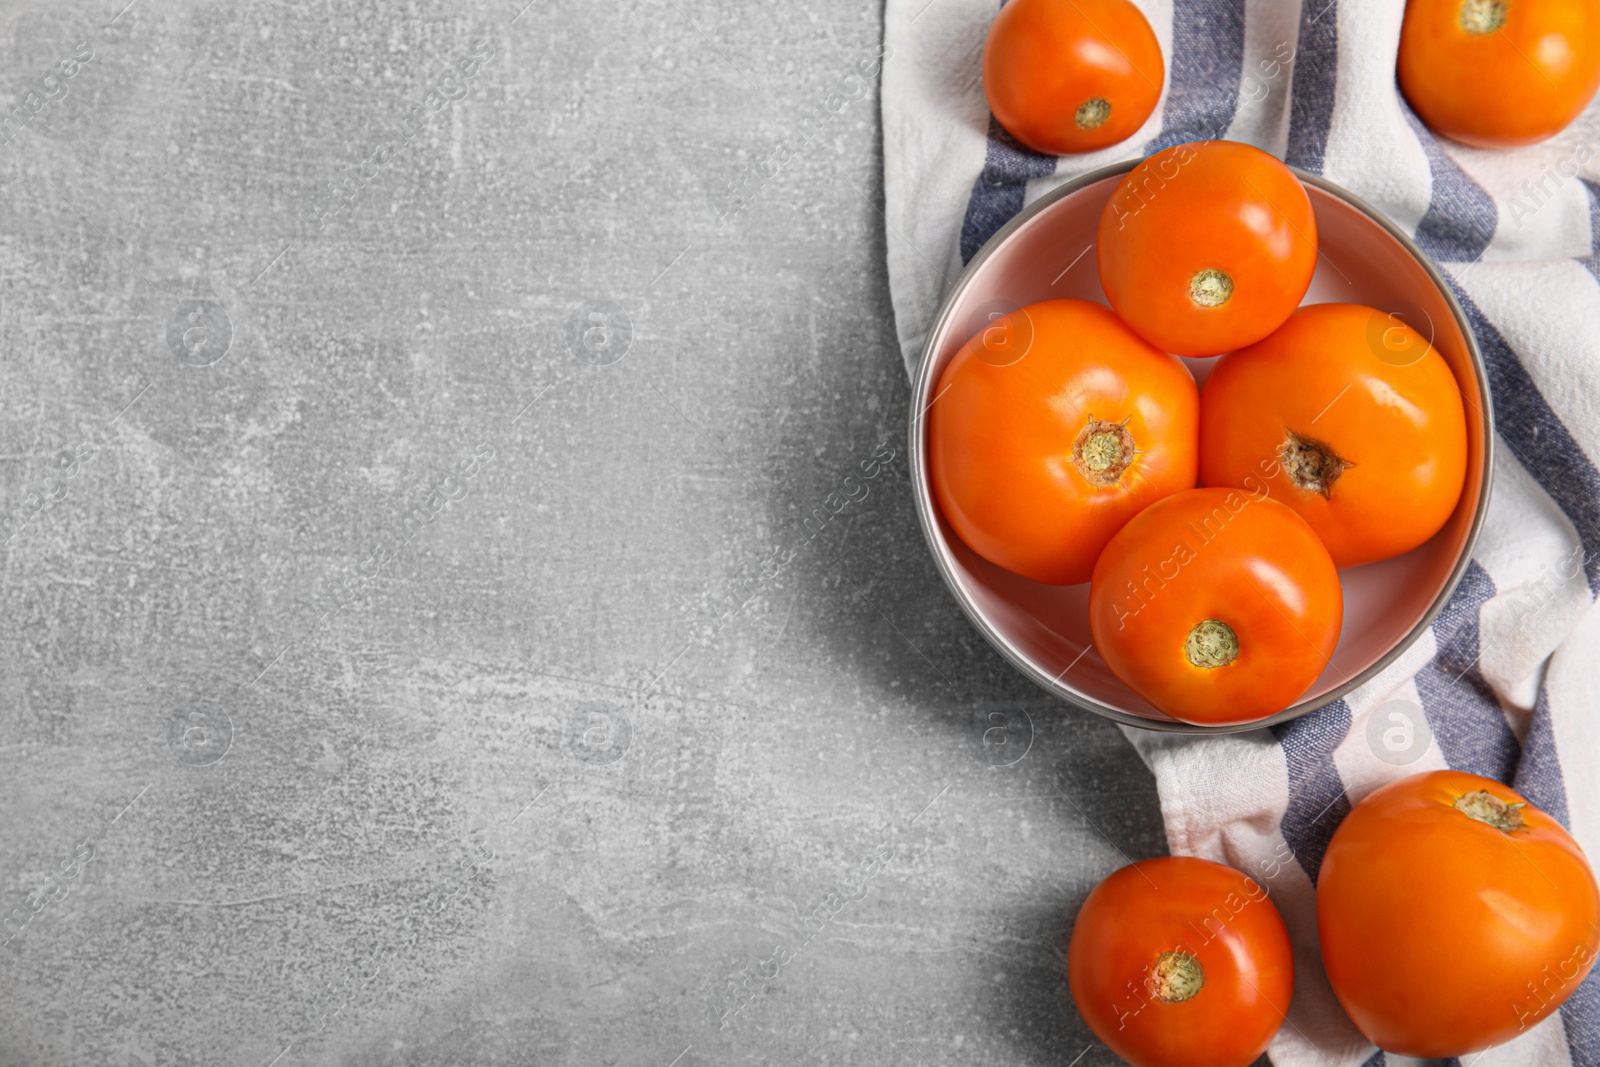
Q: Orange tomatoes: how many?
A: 8